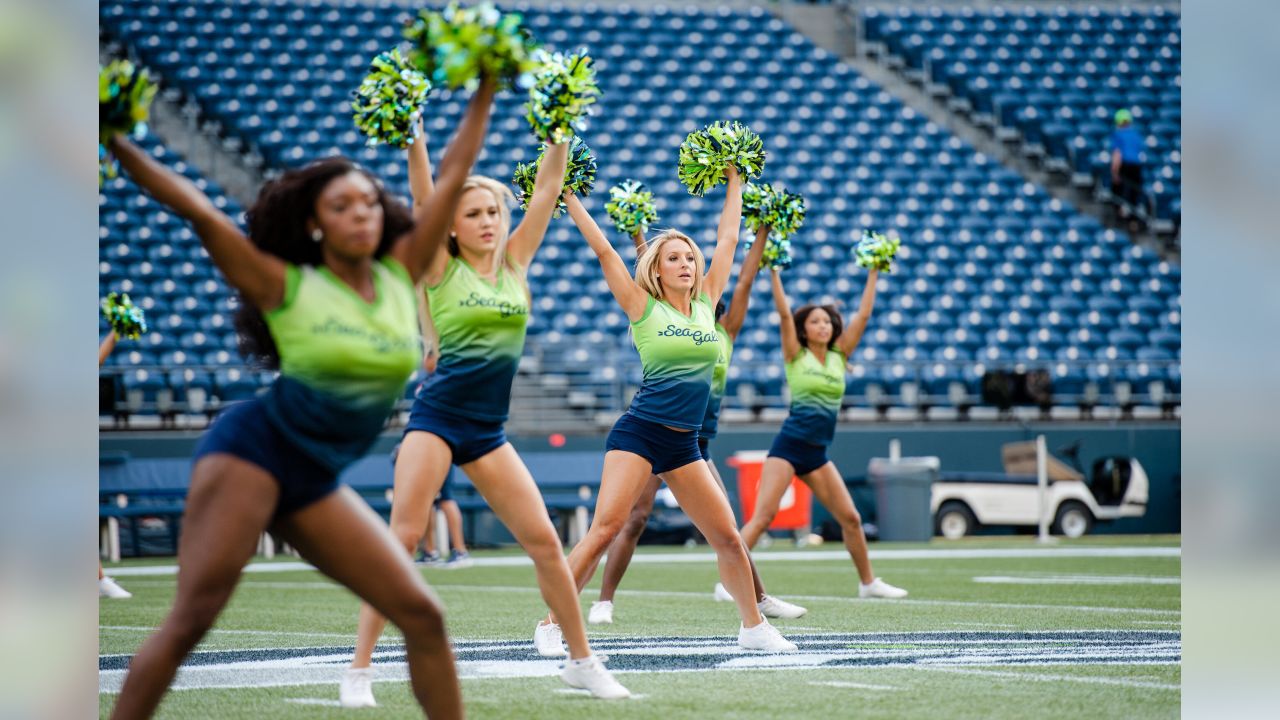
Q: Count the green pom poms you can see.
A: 11